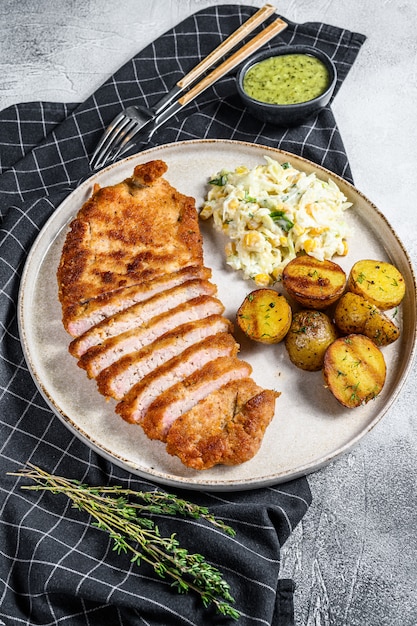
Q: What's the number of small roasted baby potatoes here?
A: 6